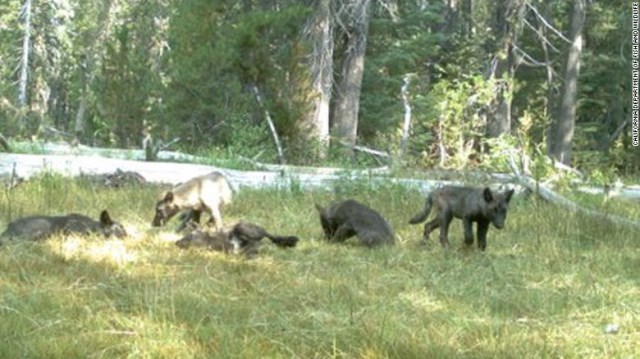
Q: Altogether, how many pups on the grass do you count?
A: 5